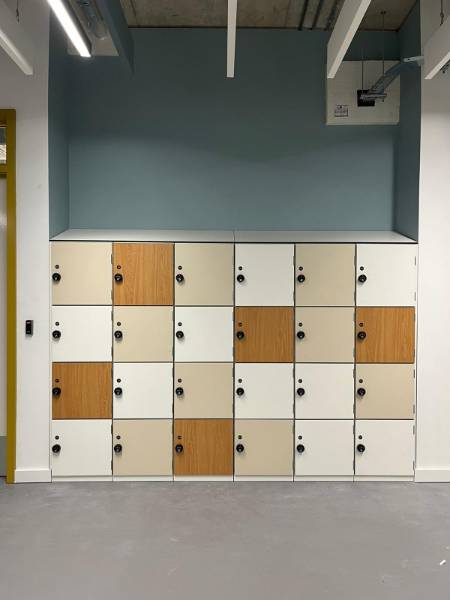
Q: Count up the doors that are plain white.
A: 10